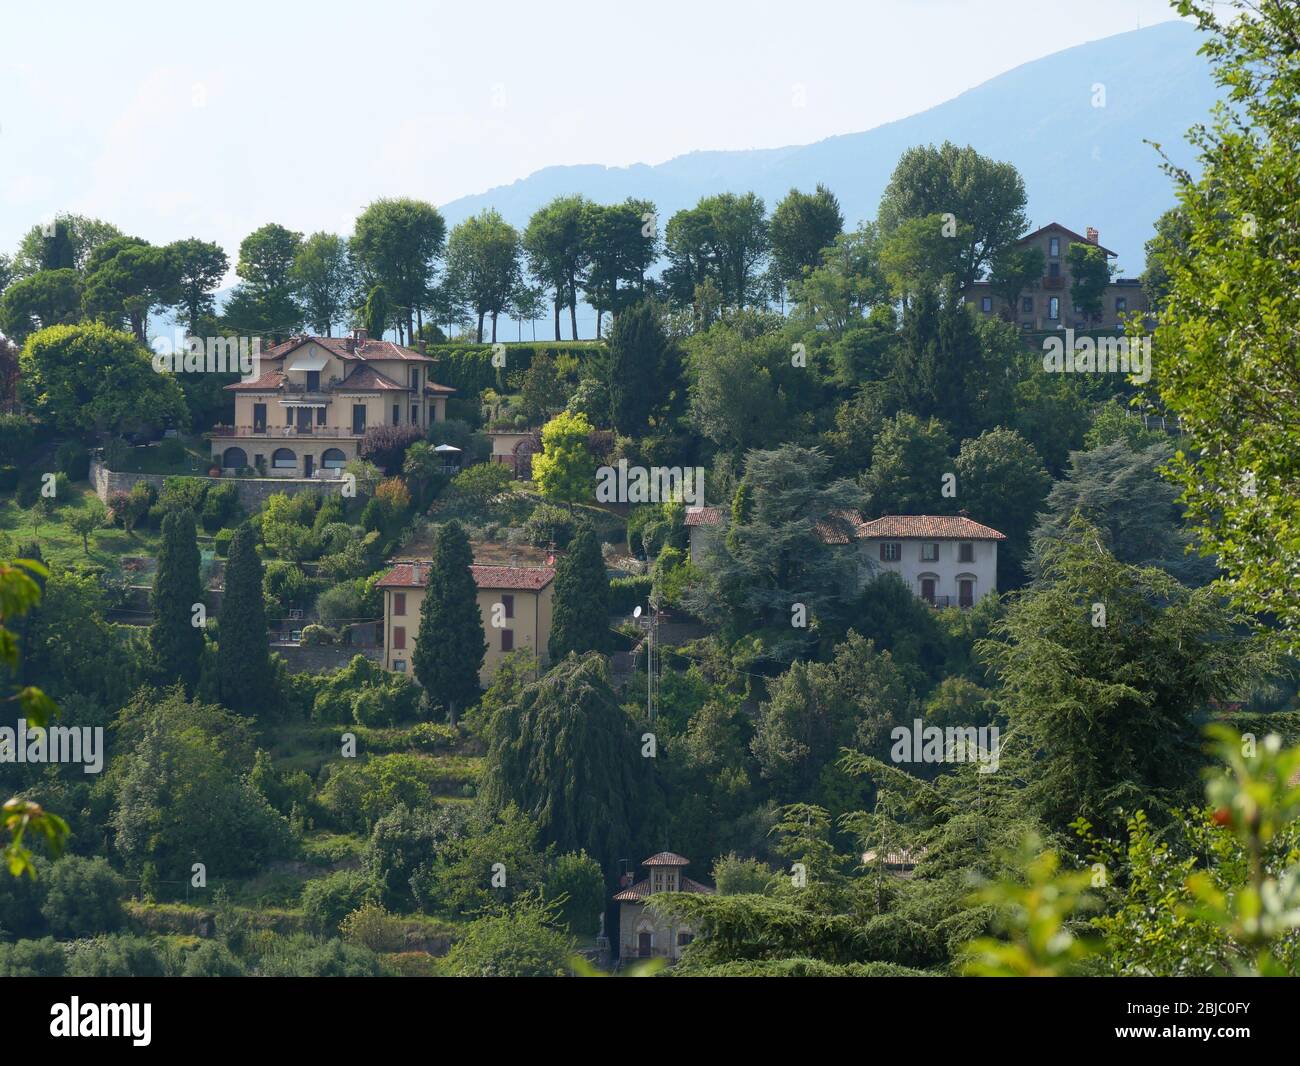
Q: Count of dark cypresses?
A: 4